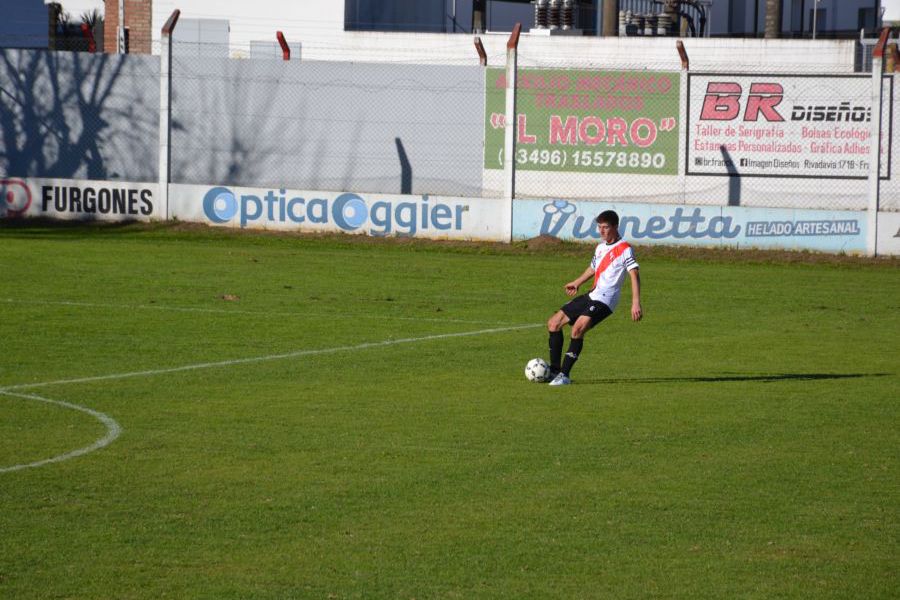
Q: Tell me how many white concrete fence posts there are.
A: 3